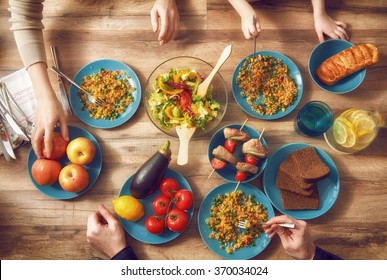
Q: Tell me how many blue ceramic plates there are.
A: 8